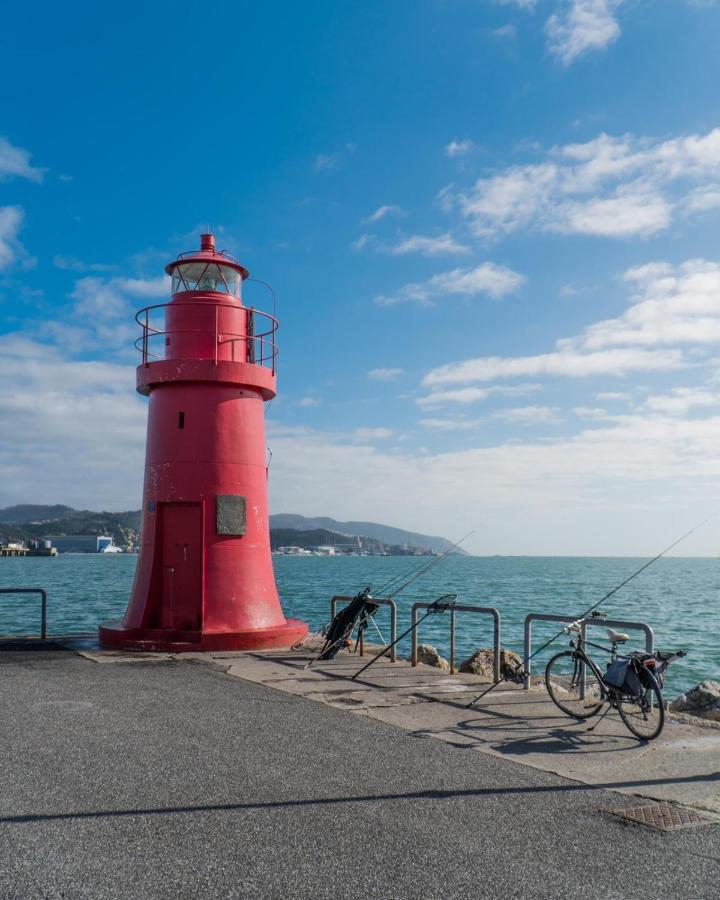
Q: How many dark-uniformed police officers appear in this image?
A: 0